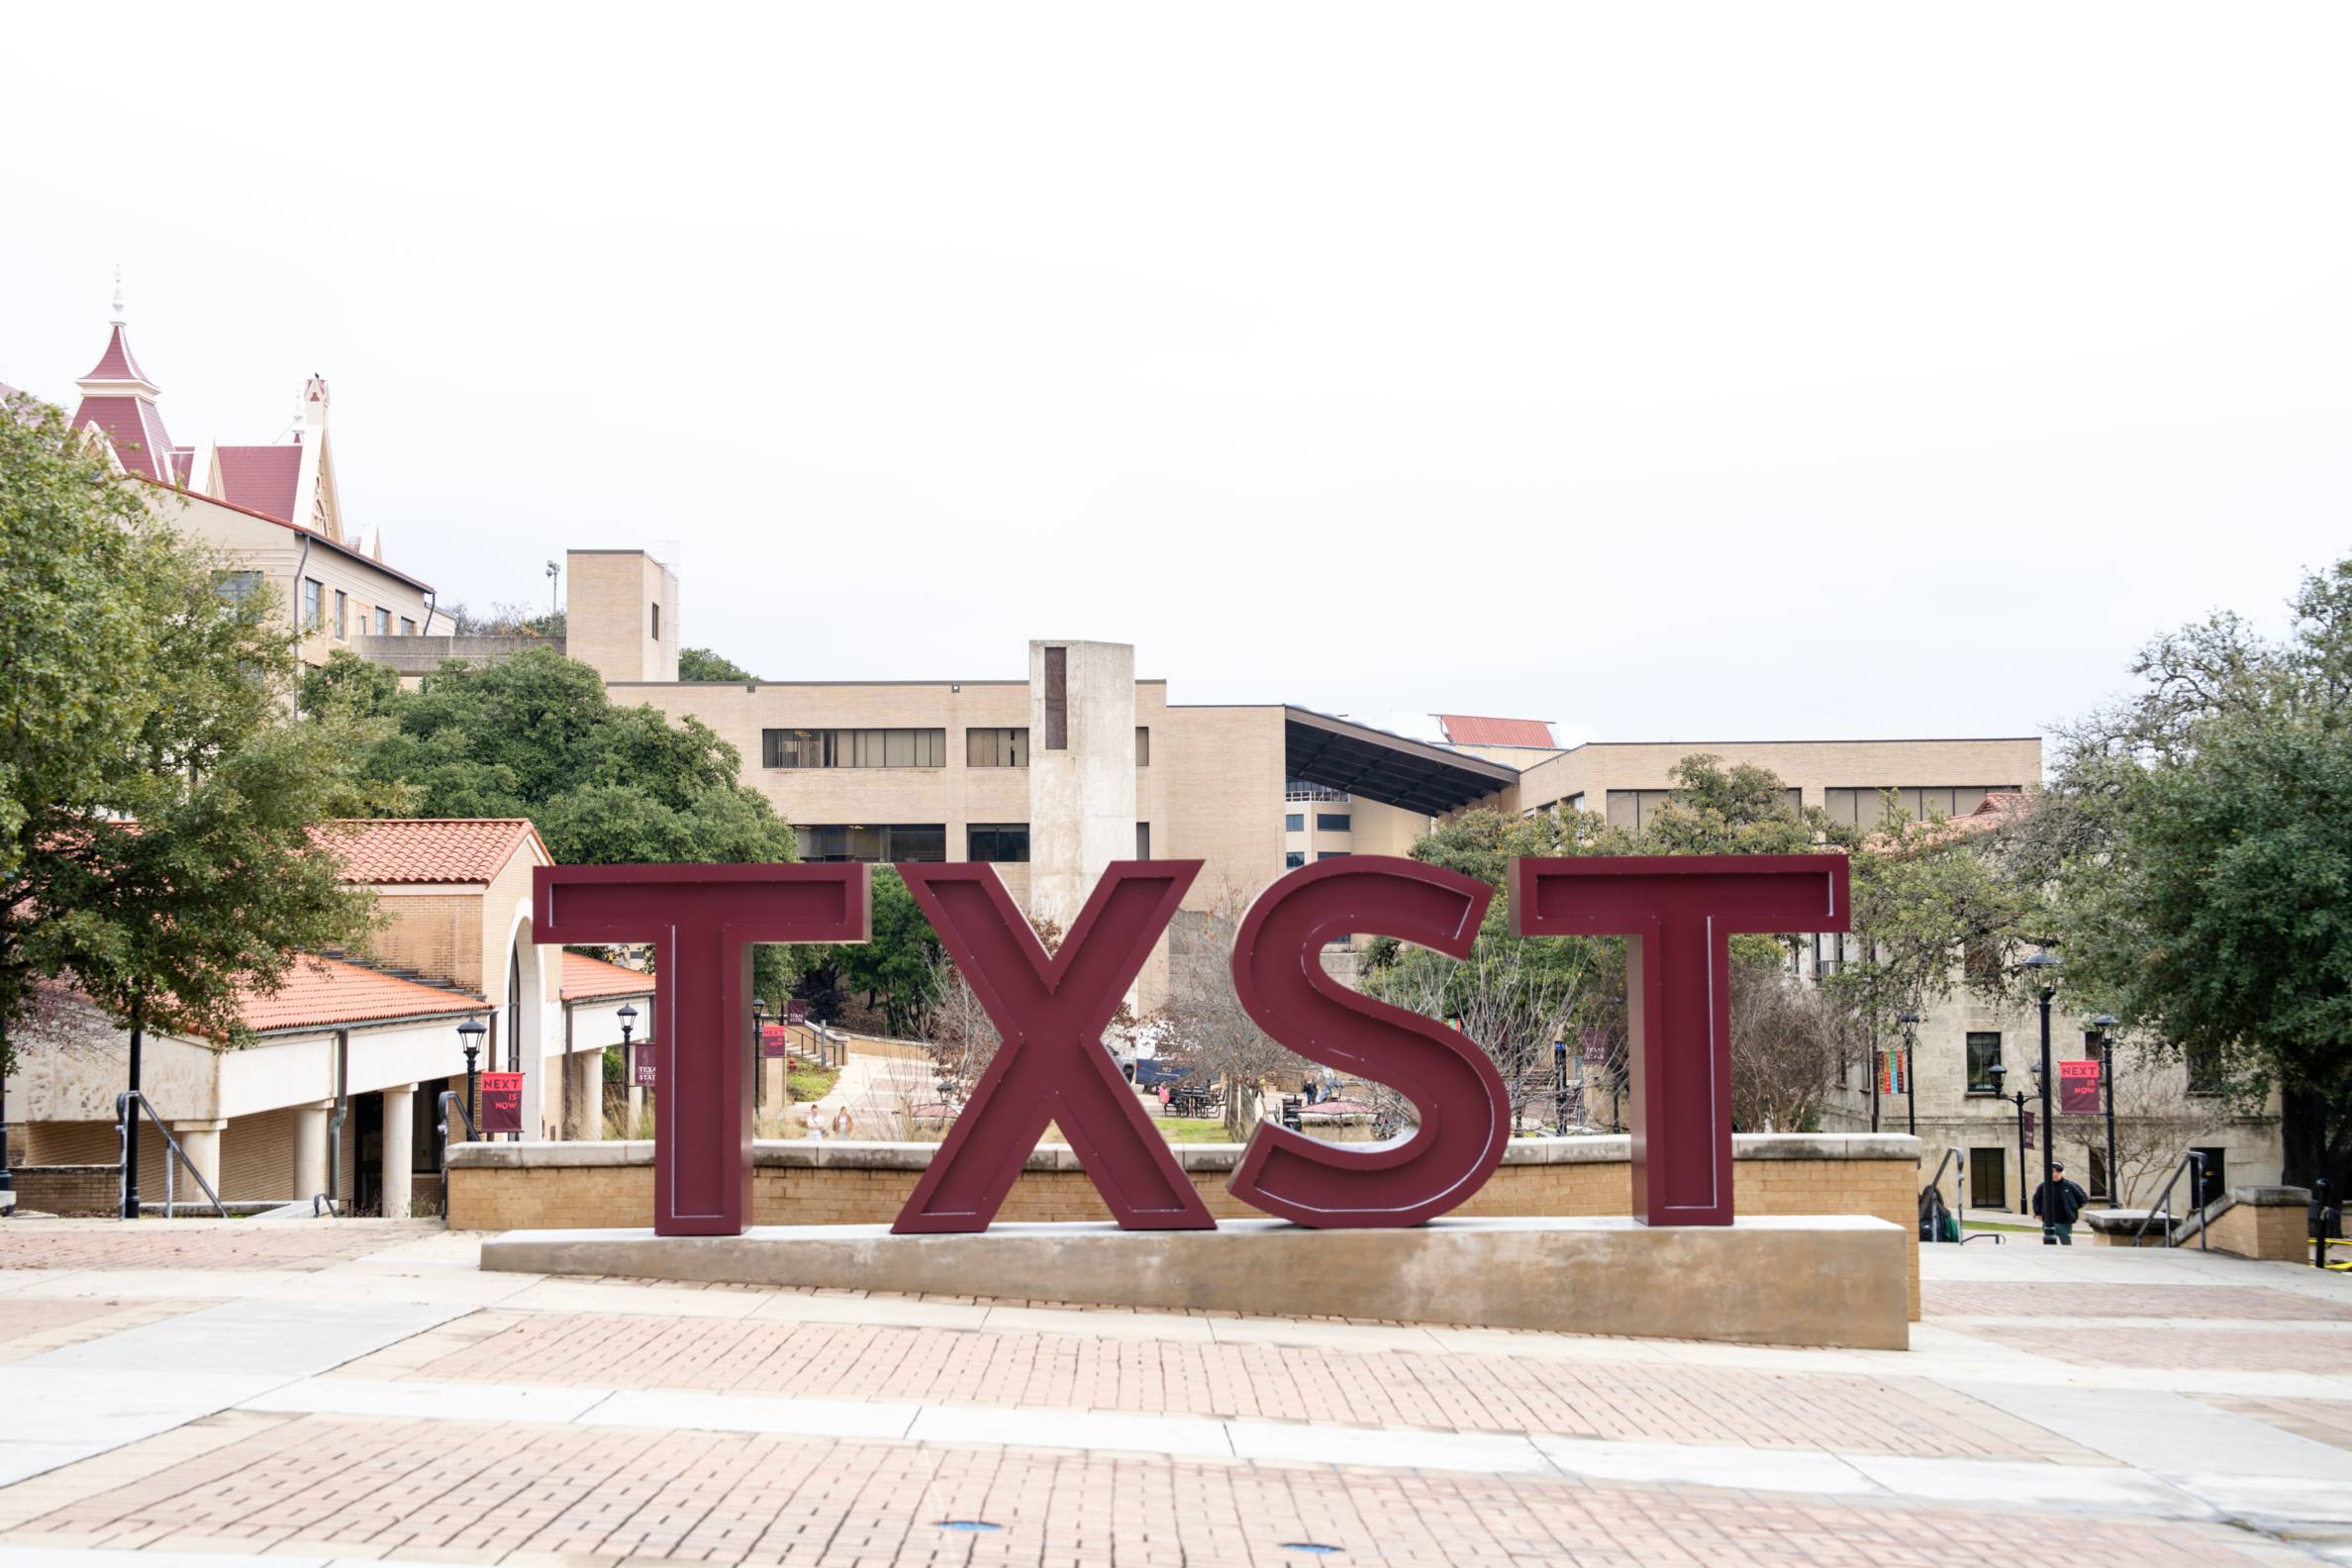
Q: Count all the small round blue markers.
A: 2